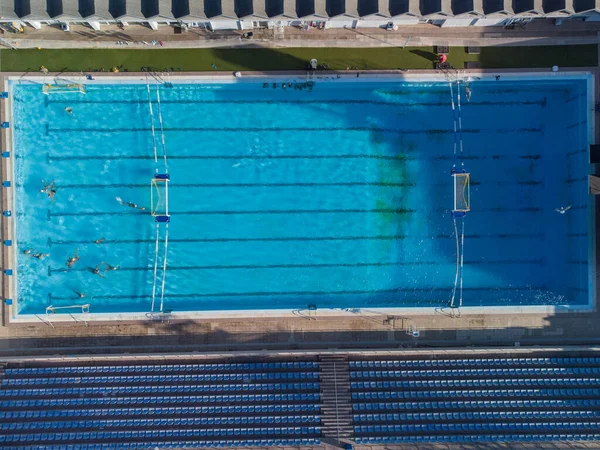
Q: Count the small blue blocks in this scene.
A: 8